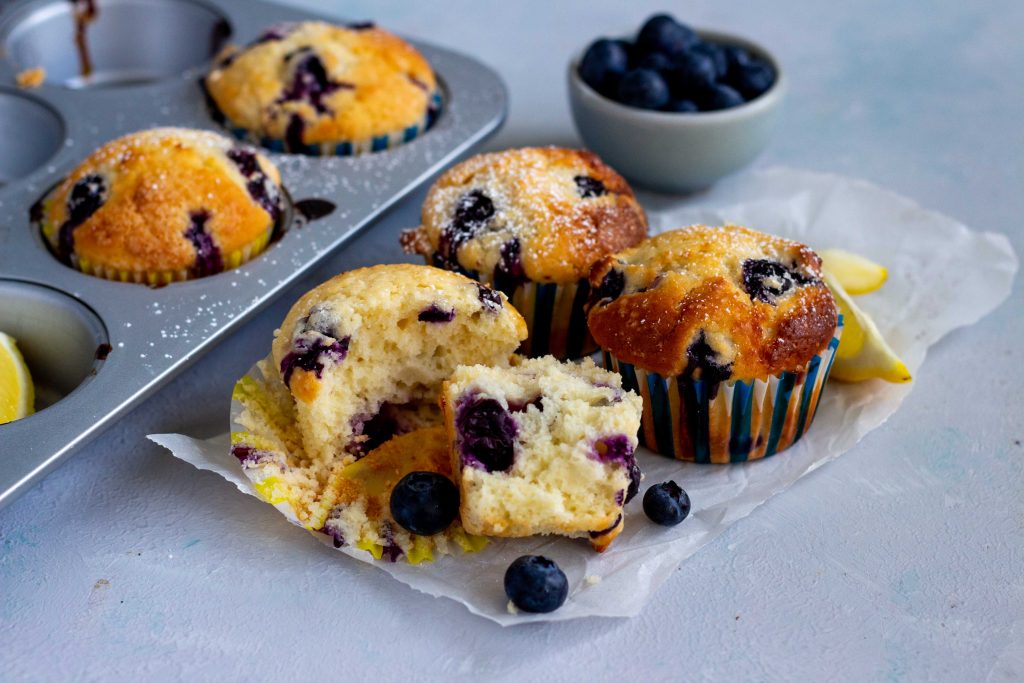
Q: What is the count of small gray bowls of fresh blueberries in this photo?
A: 1